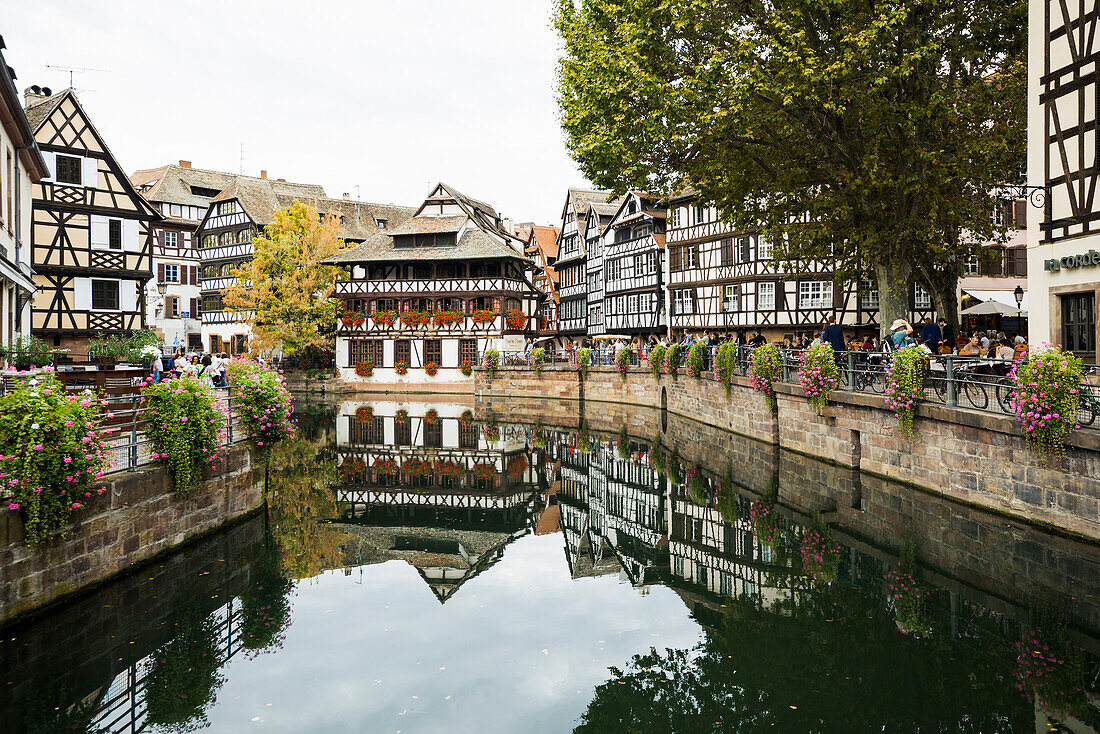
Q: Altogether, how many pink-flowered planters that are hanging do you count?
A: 15